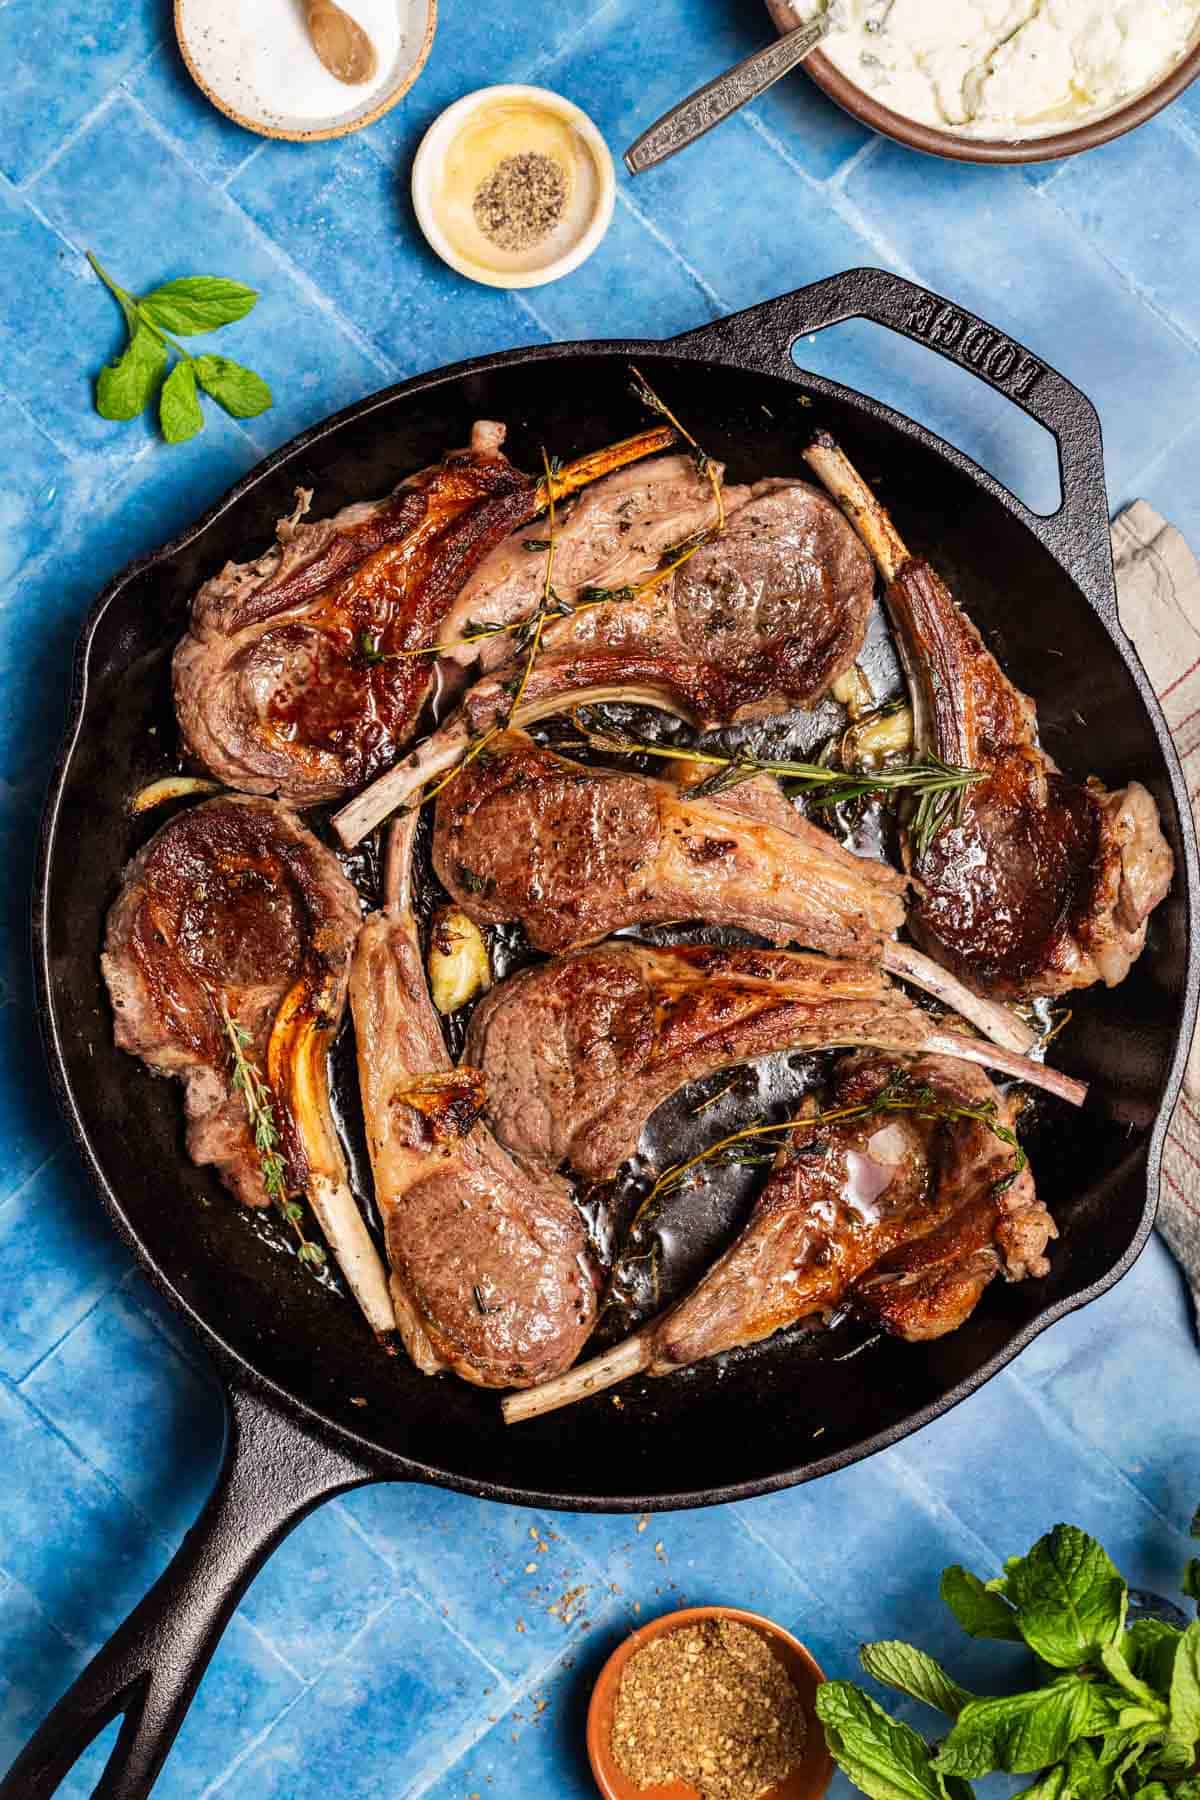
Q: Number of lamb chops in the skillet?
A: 8